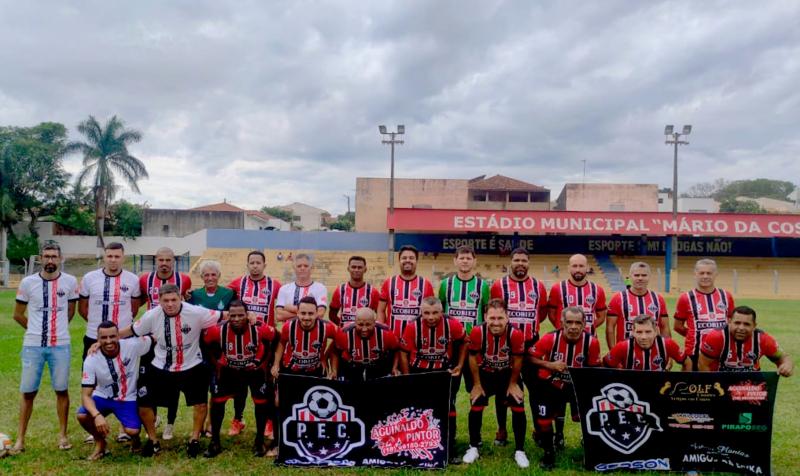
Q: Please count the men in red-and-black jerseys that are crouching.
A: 8